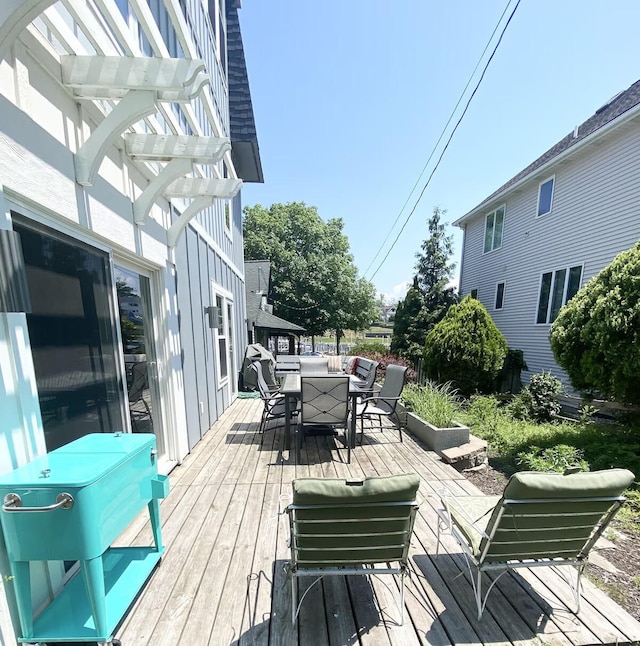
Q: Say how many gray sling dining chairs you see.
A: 6